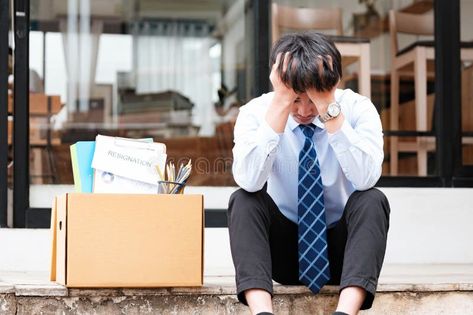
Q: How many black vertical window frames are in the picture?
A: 4